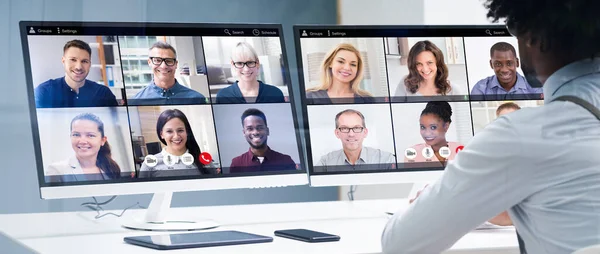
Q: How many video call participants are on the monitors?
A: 12